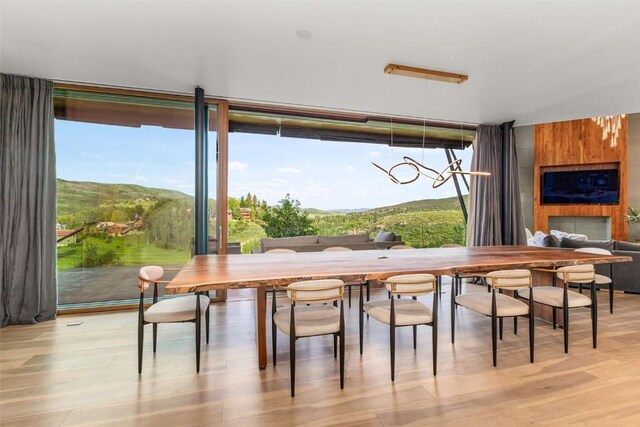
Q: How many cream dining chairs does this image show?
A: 10